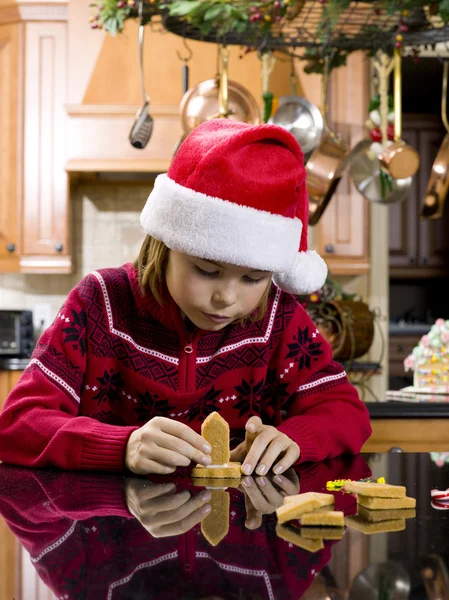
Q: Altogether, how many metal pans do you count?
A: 6